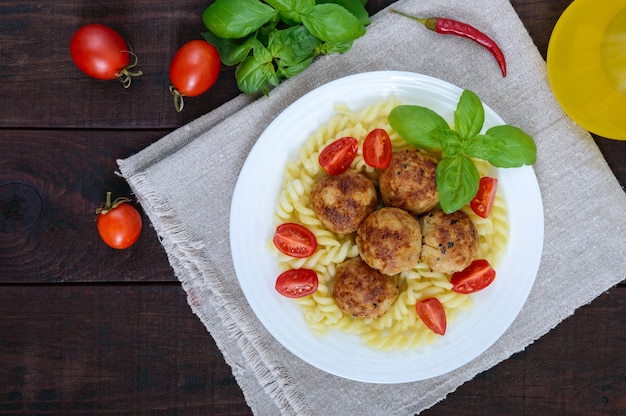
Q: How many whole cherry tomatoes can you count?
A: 3